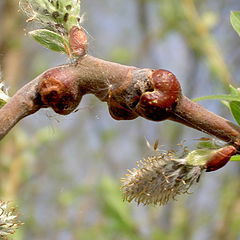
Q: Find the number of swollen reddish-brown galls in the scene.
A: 3